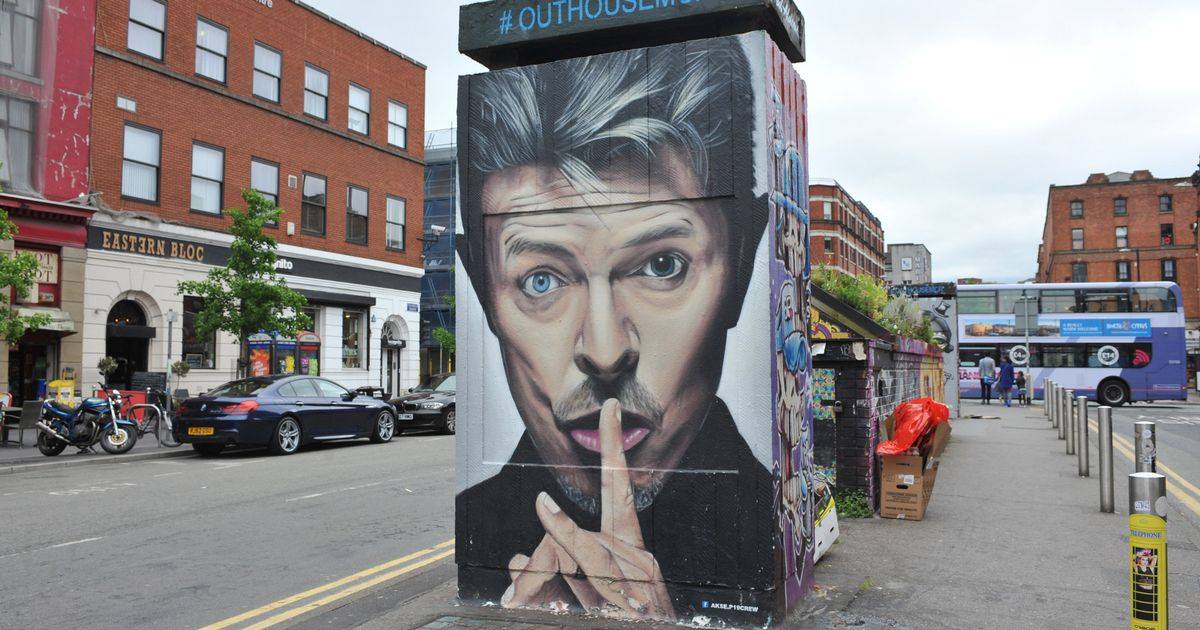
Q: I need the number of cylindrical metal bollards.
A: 9